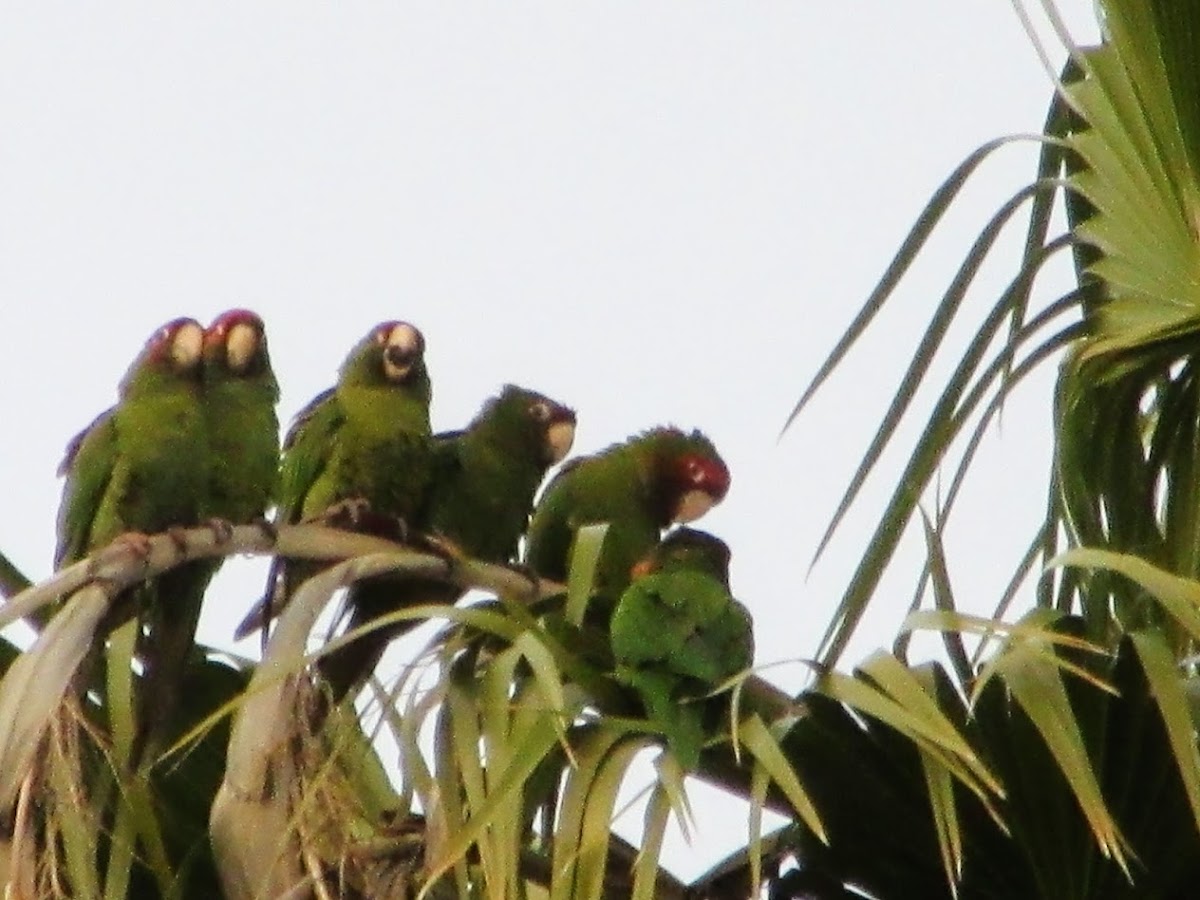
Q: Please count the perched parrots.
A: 6